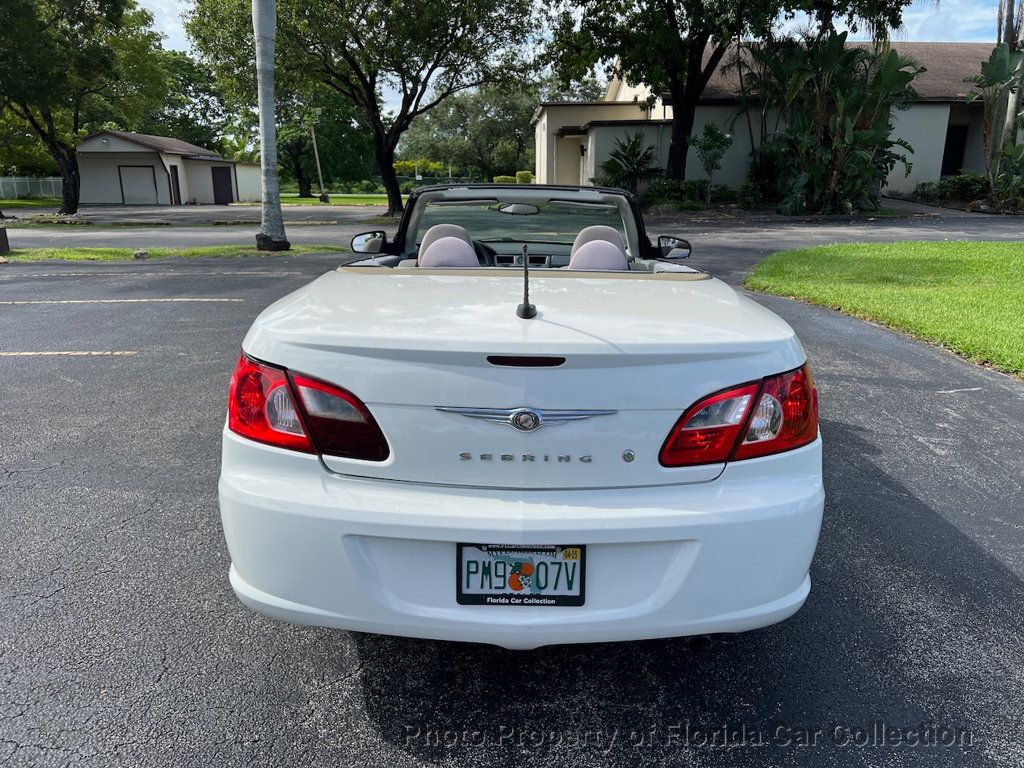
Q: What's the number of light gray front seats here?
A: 2